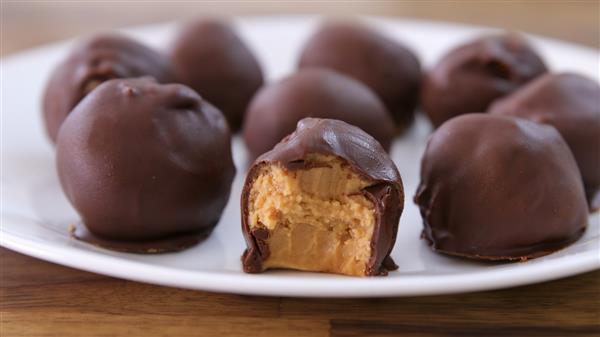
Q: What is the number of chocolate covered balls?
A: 9